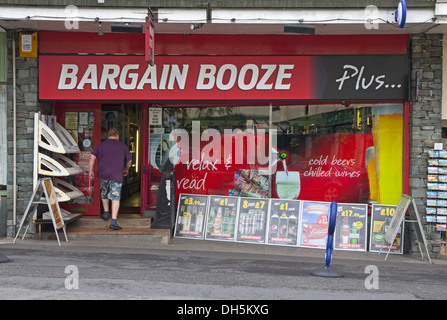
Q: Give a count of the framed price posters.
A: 7